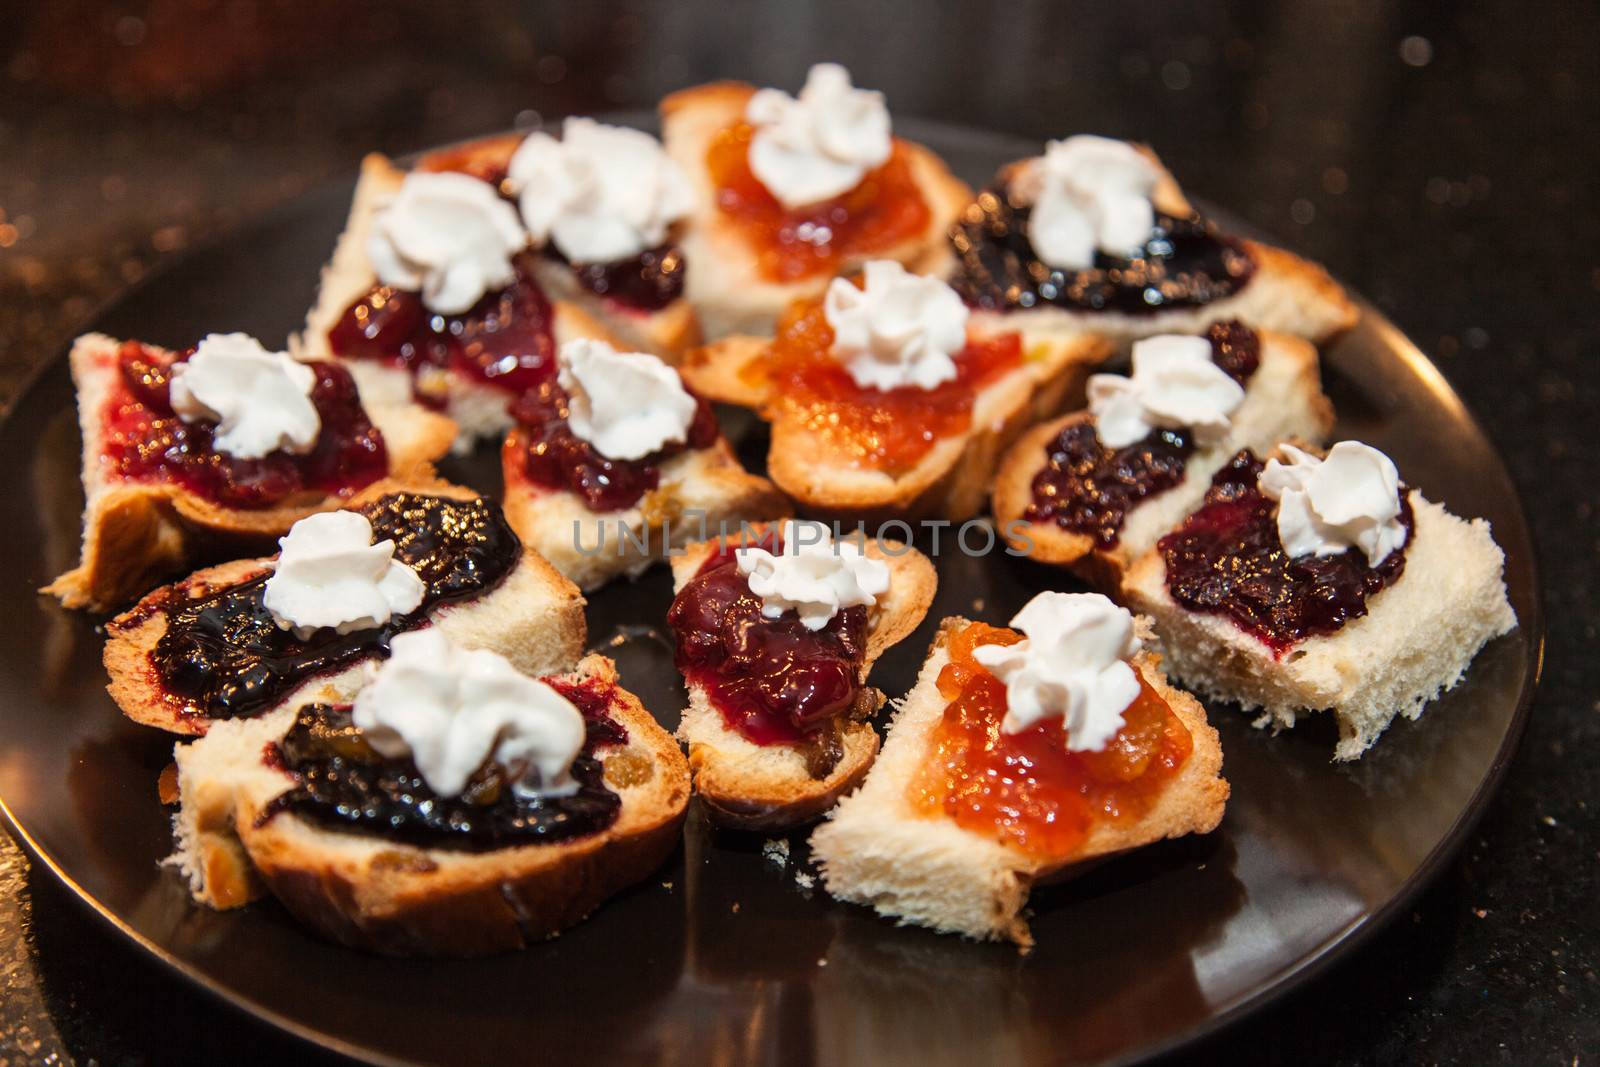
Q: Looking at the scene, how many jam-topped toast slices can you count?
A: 13